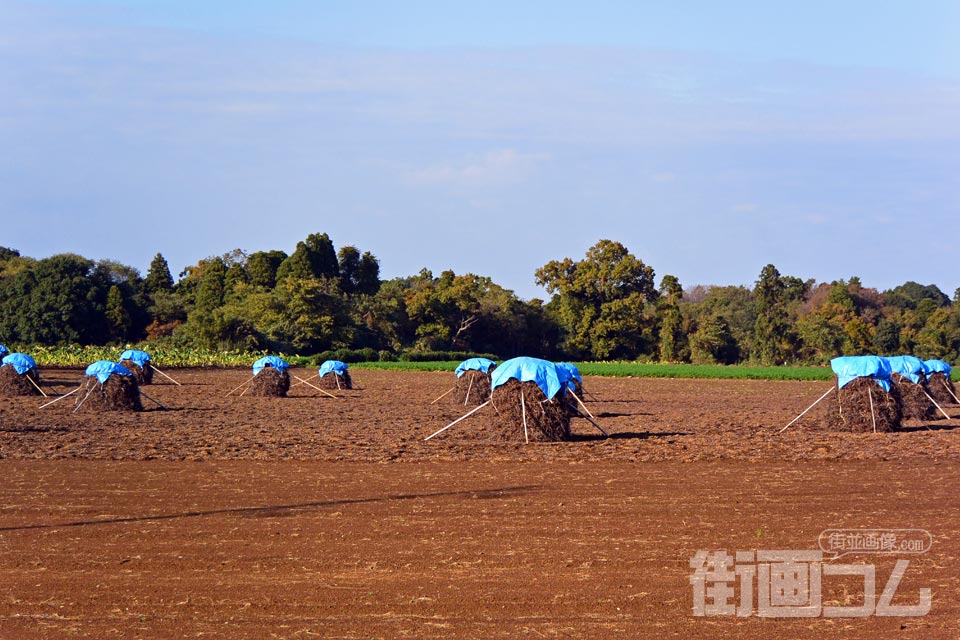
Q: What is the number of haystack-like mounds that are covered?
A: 12